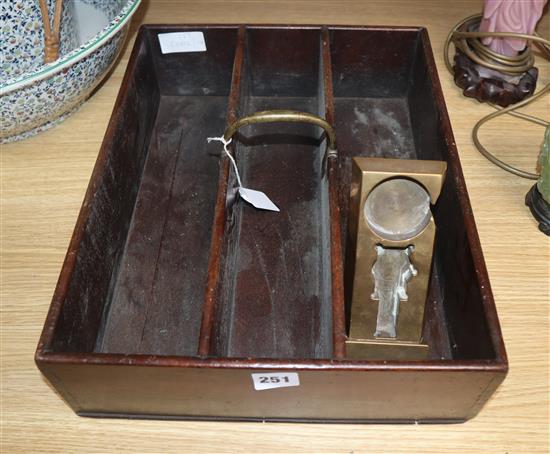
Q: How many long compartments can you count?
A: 3